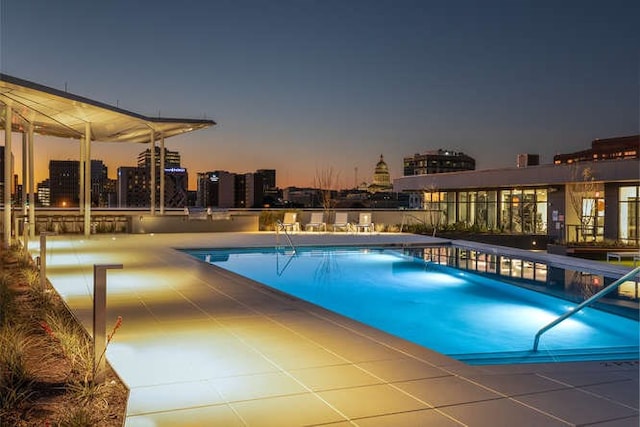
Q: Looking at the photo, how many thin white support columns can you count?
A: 7